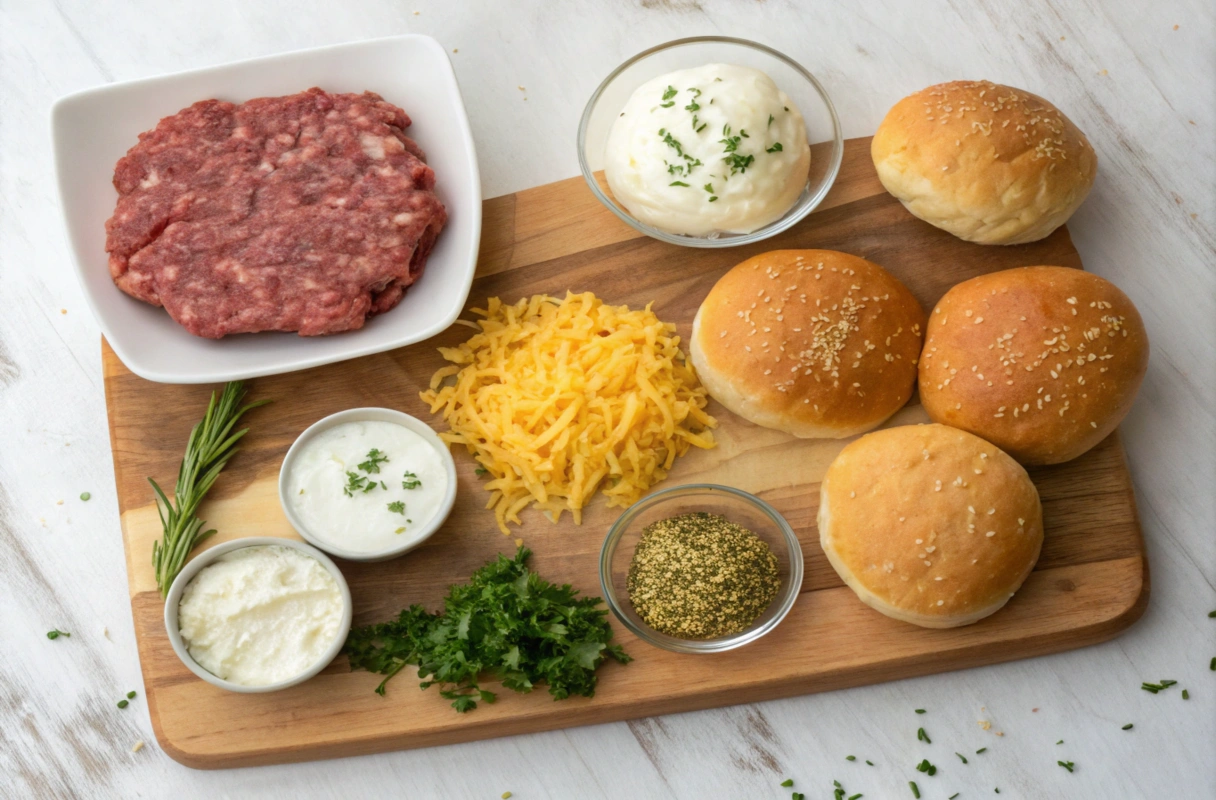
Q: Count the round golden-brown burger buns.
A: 4